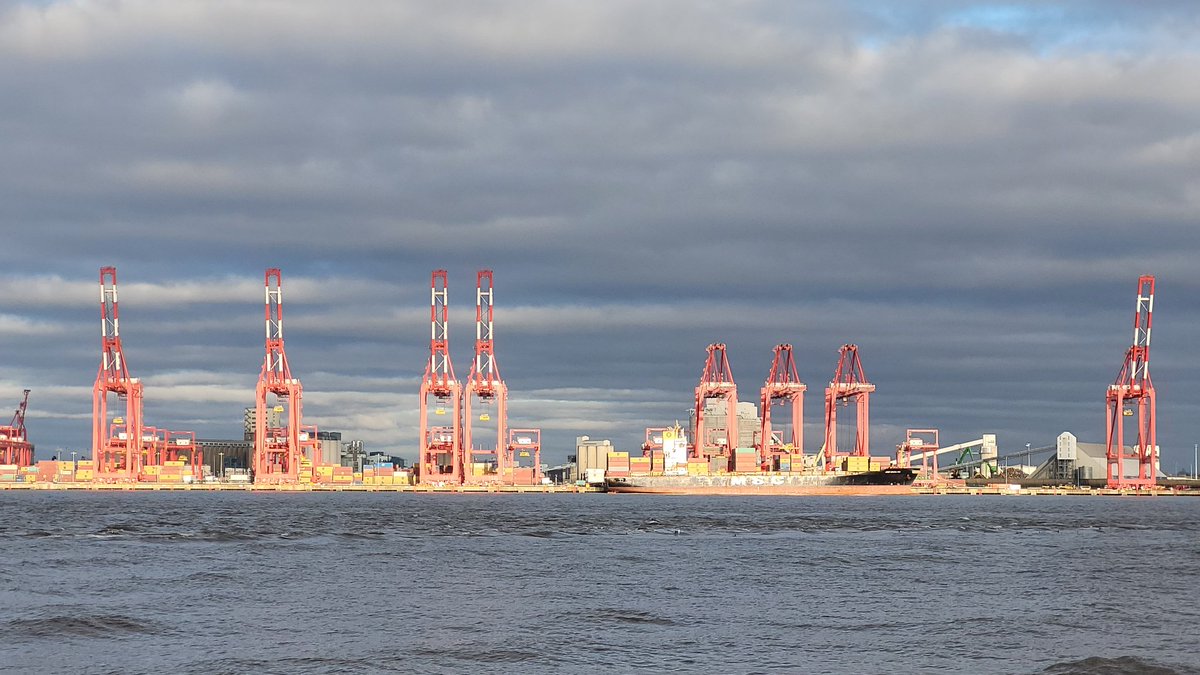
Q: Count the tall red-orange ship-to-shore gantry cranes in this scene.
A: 8